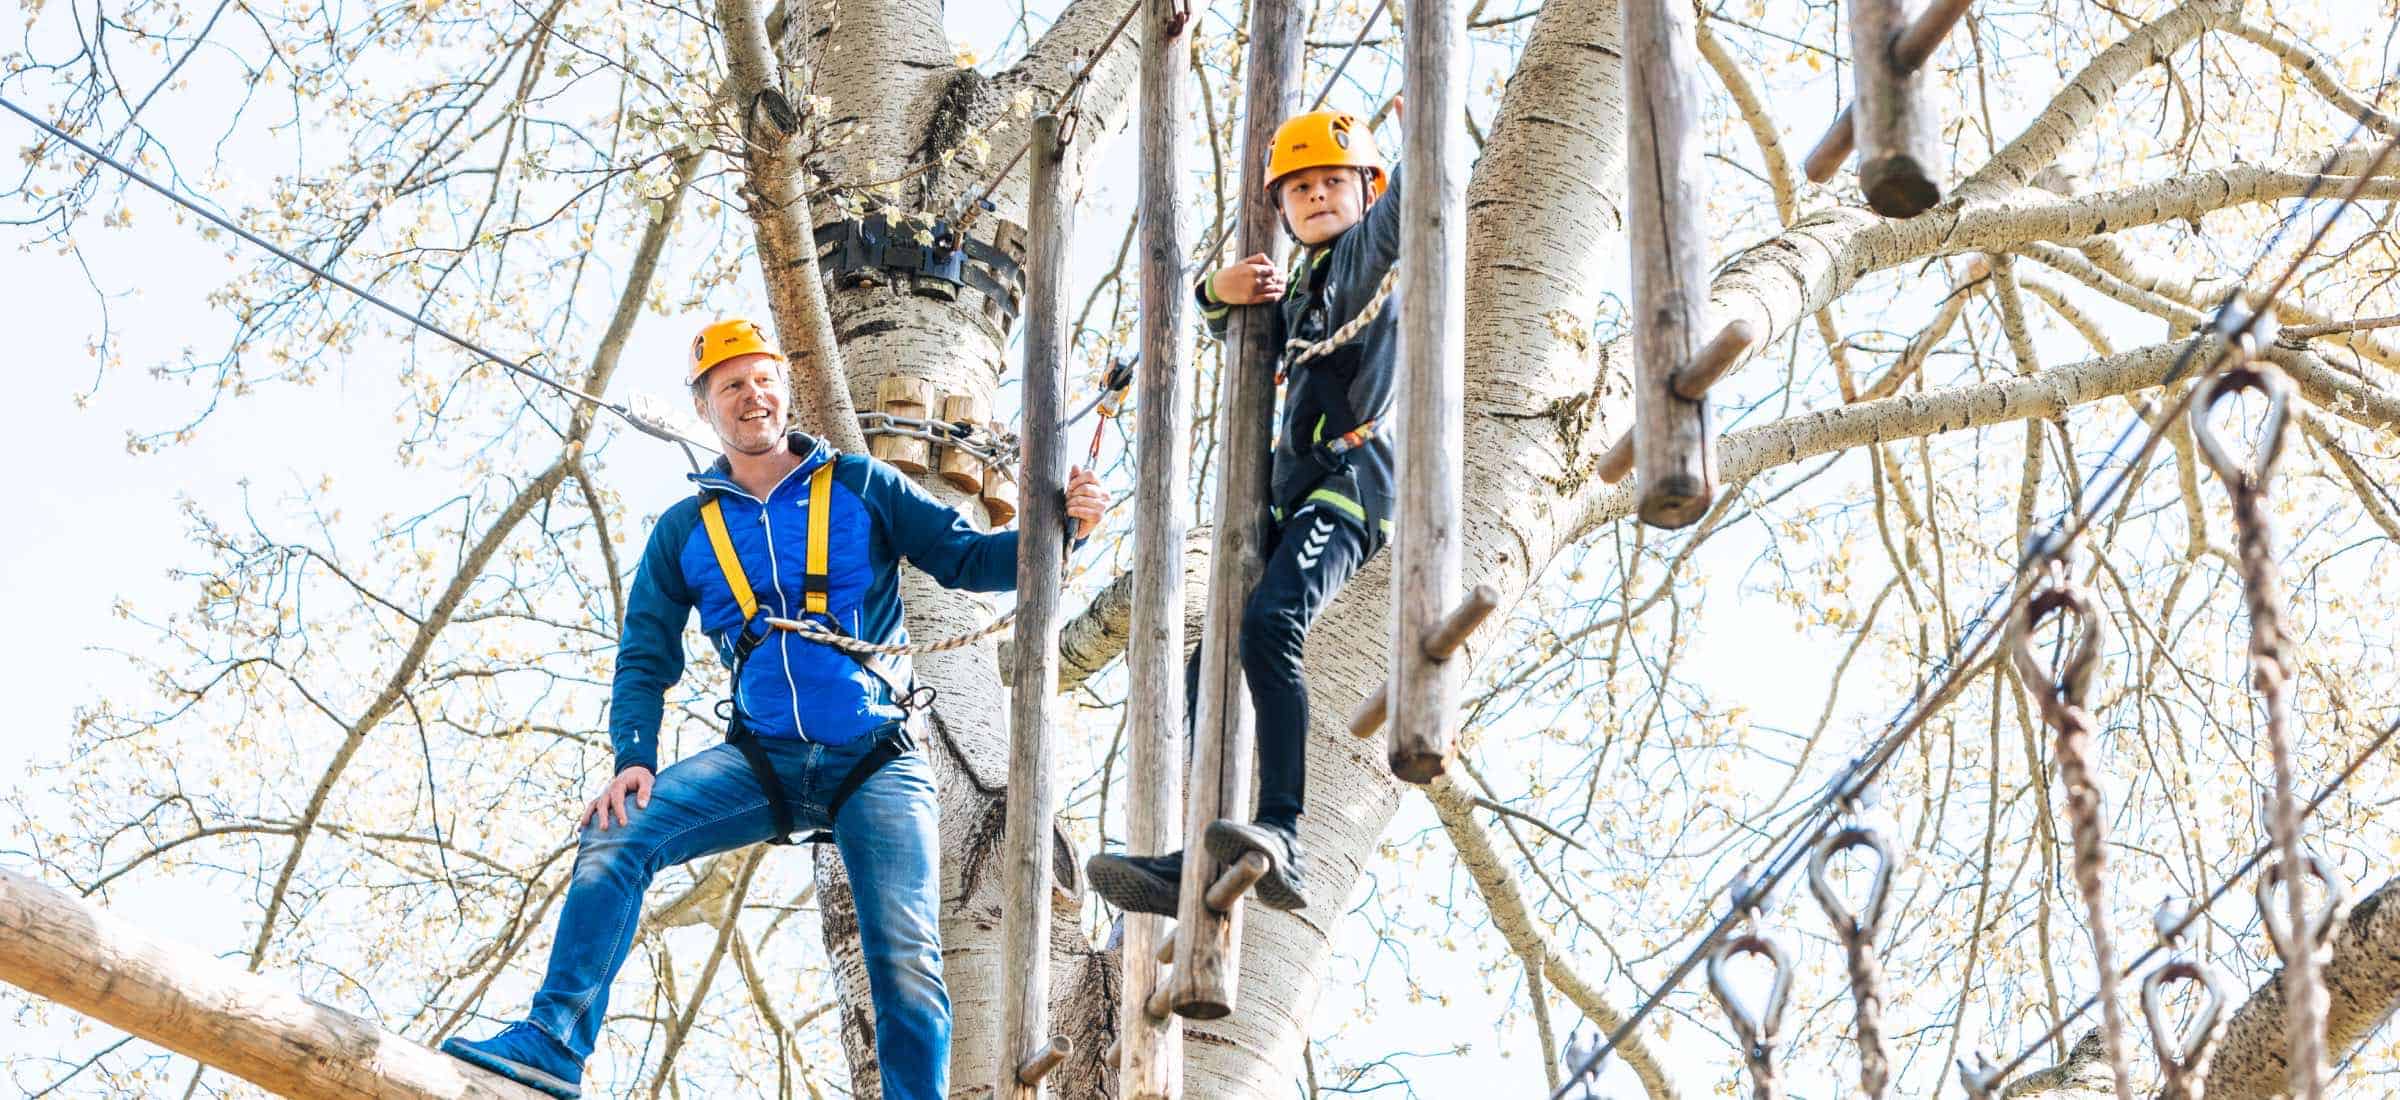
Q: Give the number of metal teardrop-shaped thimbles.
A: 6